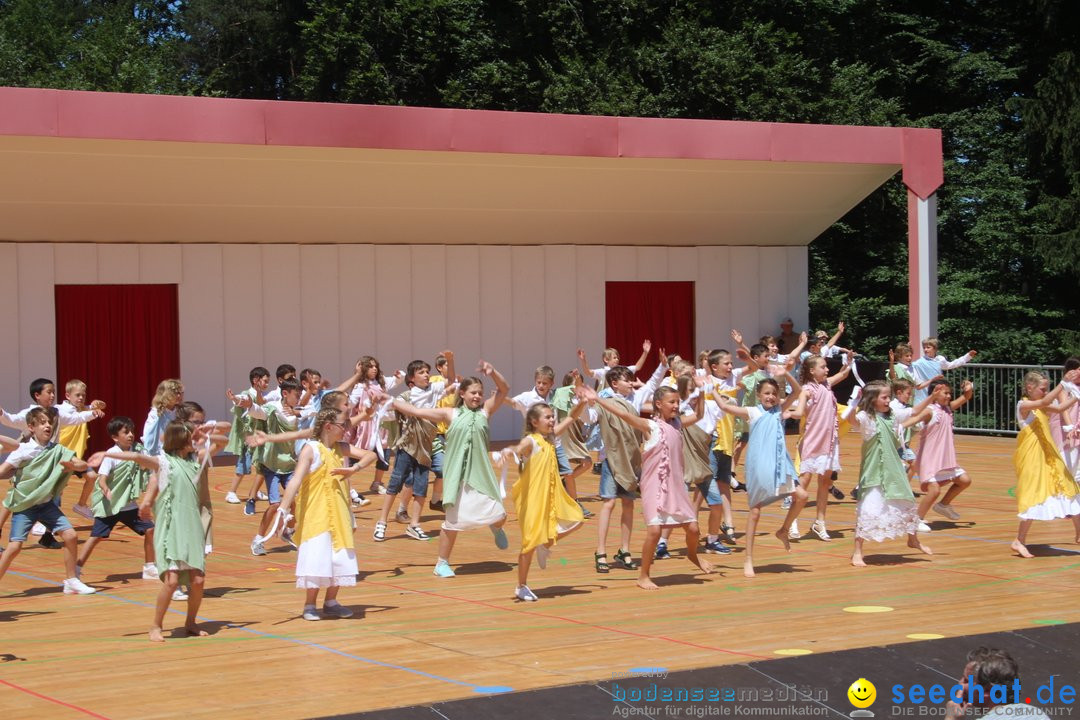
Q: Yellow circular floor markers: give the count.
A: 3